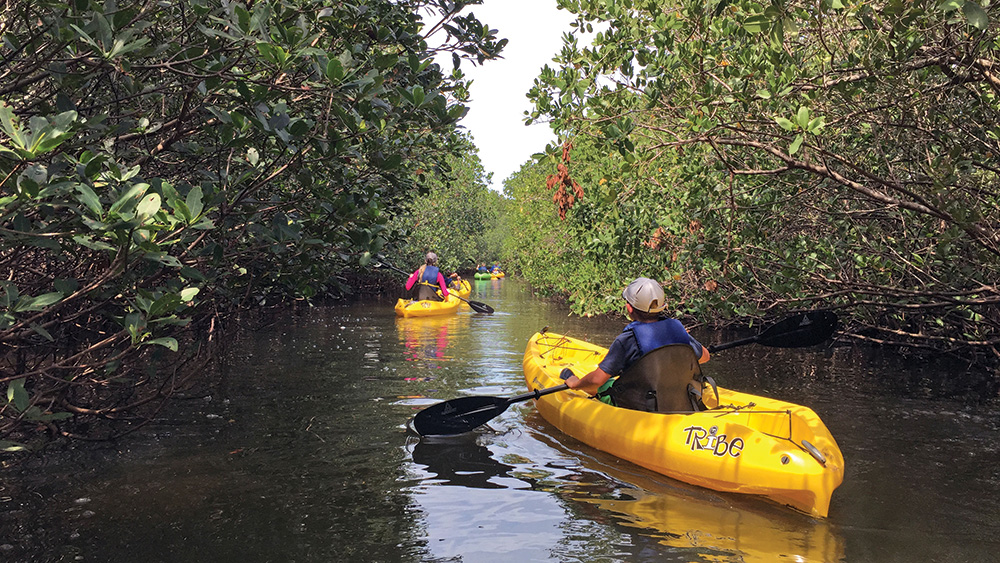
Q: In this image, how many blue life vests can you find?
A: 2